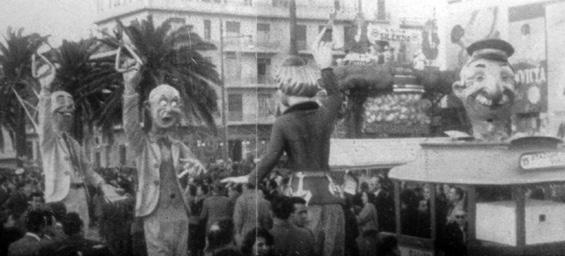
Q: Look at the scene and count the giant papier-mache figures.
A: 4